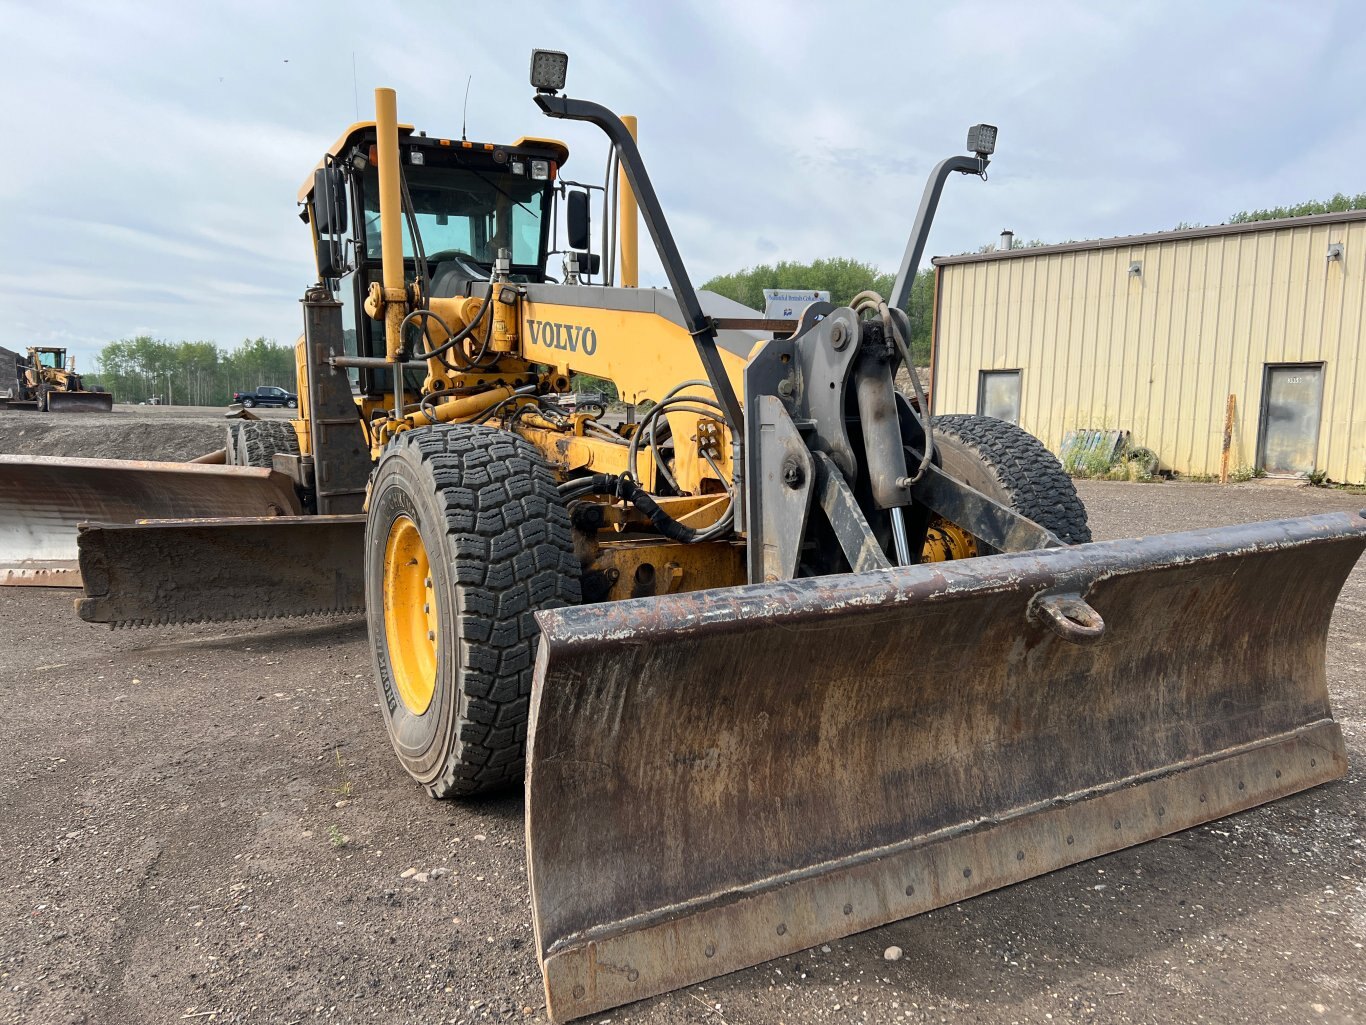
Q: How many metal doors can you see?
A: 2